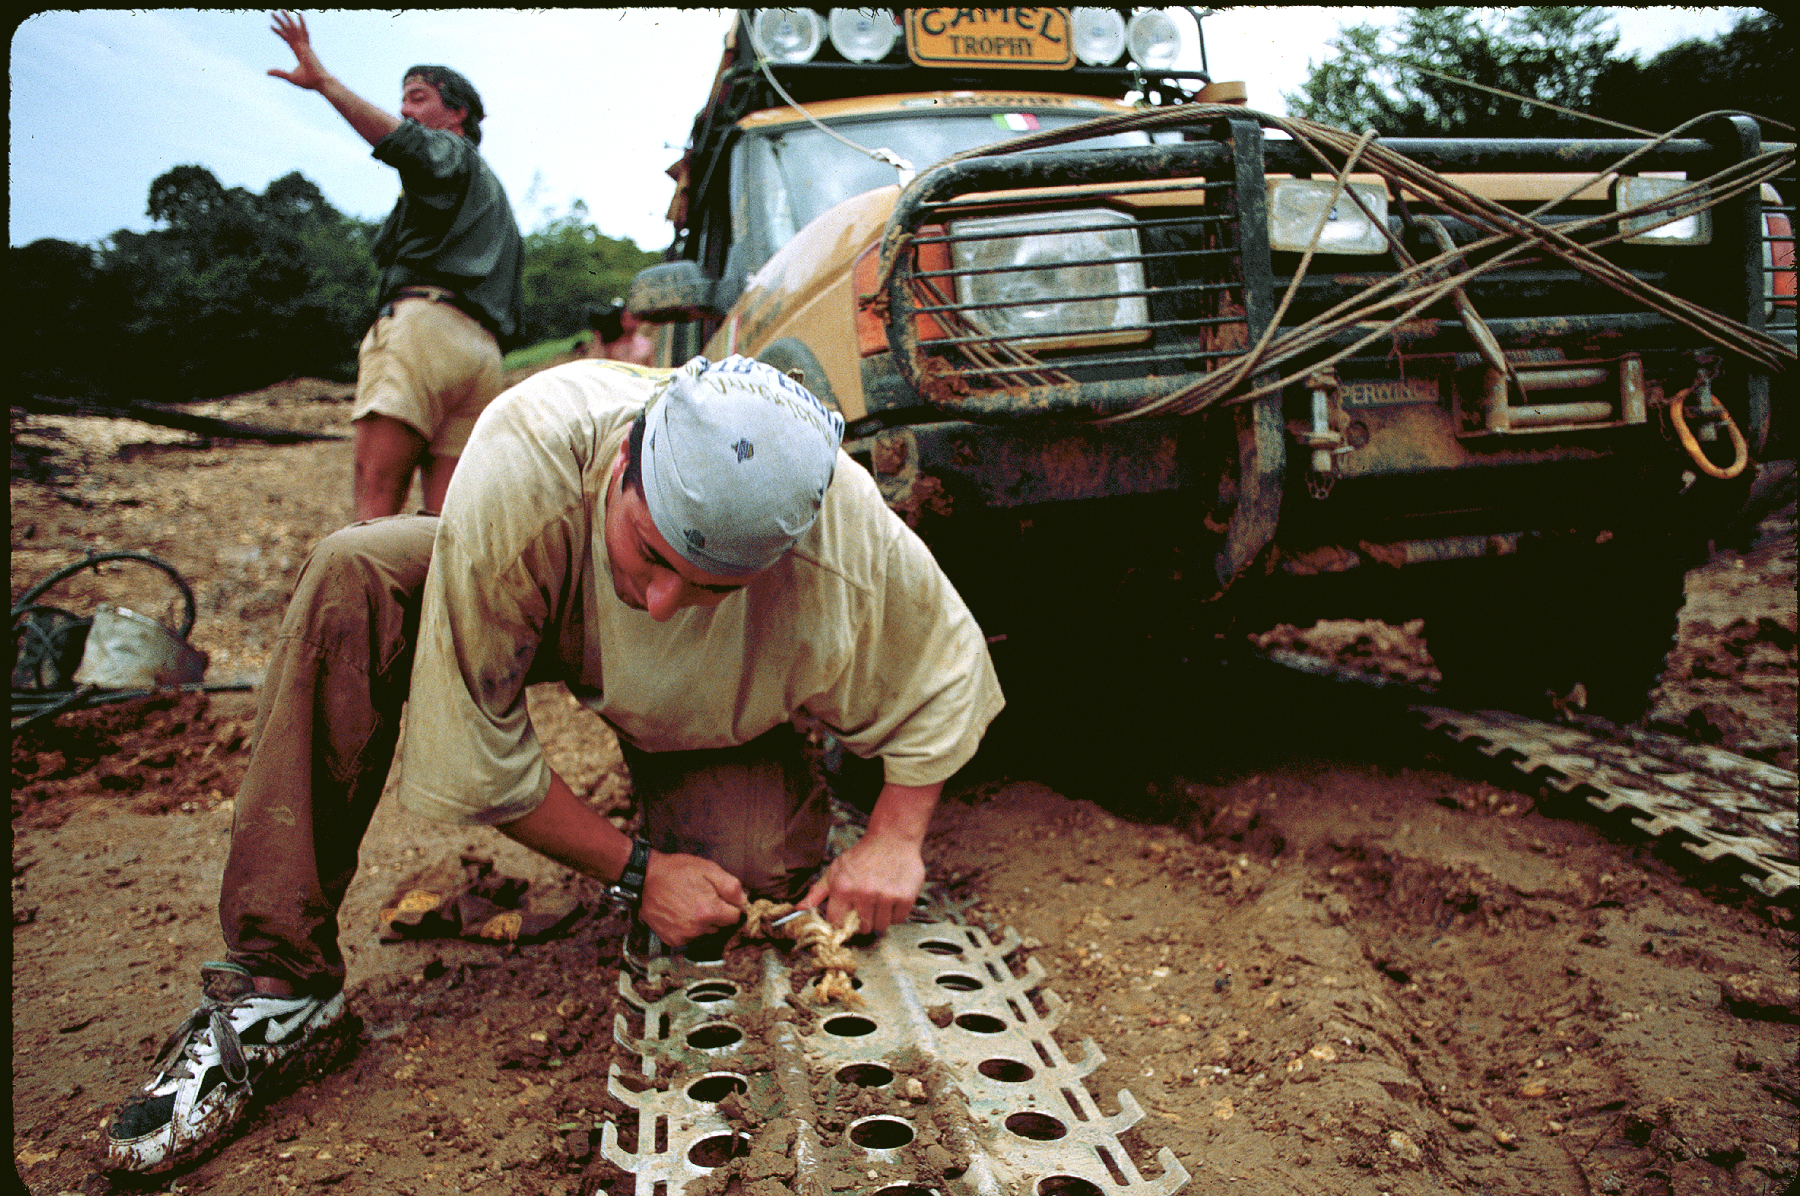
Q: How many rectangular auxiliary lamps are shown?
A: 2